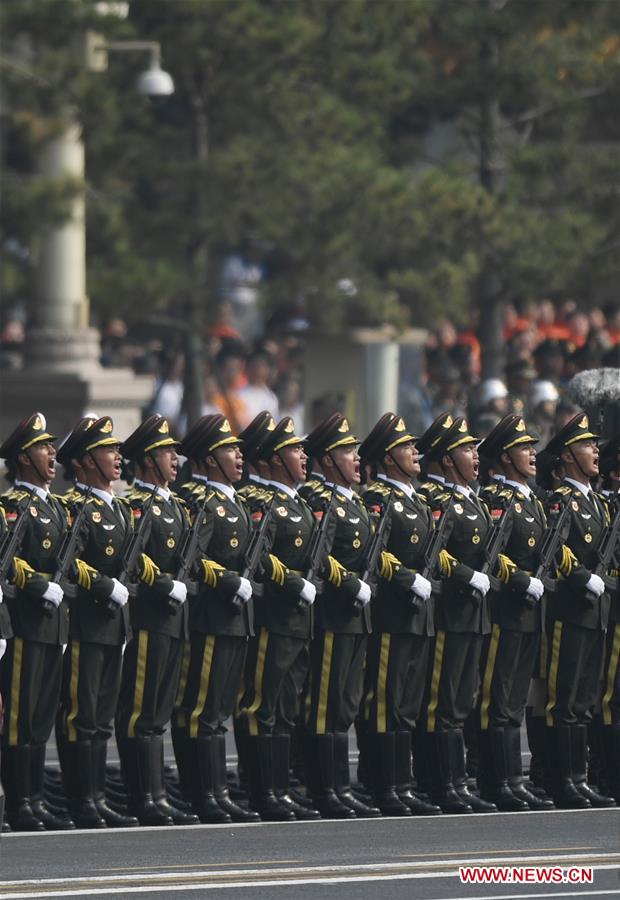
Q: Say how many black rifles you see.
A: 11